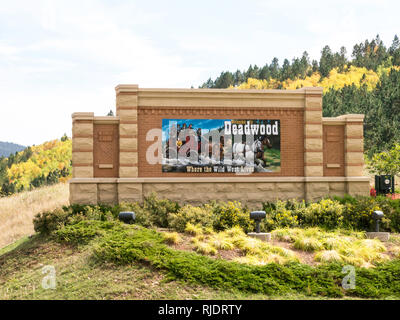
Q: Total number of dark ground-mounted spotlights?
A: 3